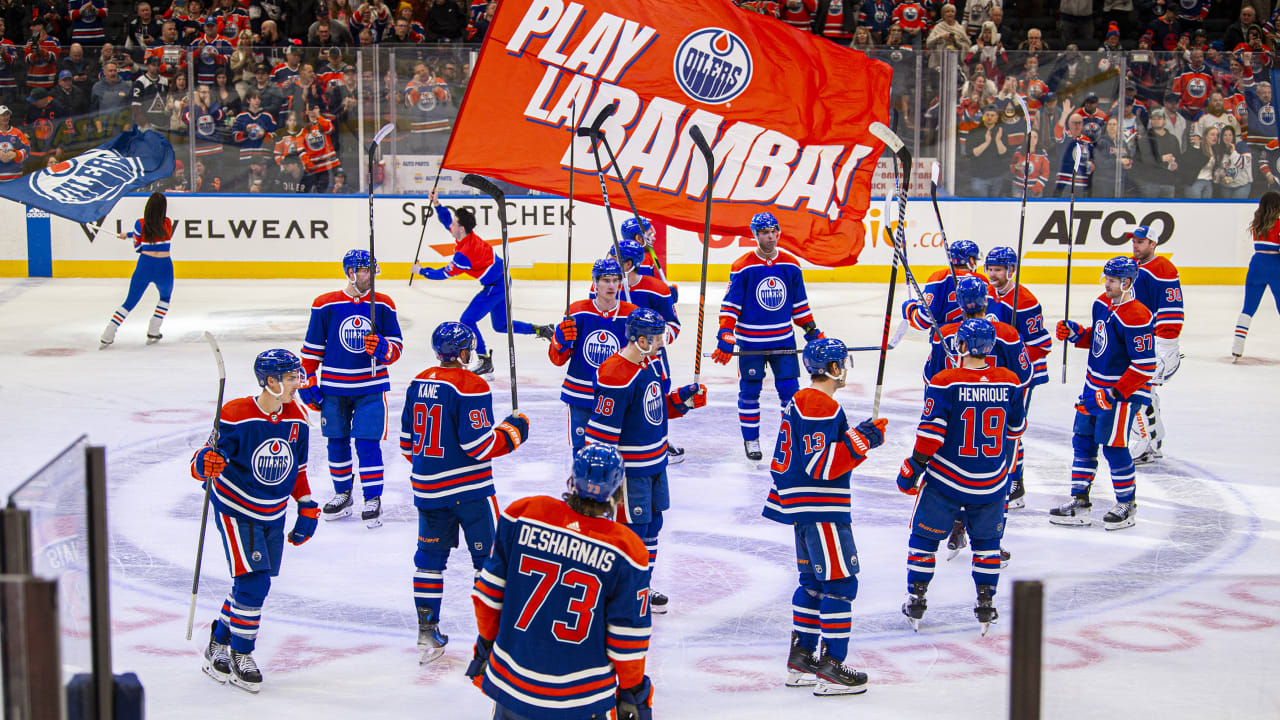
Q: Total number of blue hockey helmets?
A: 15